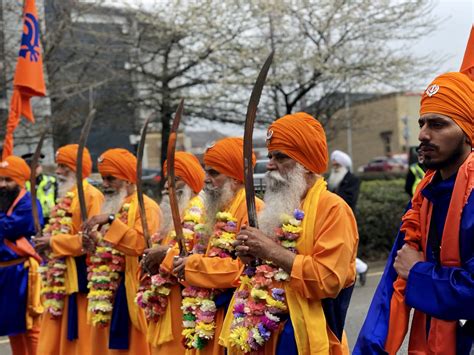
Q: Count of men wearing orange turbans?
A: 7